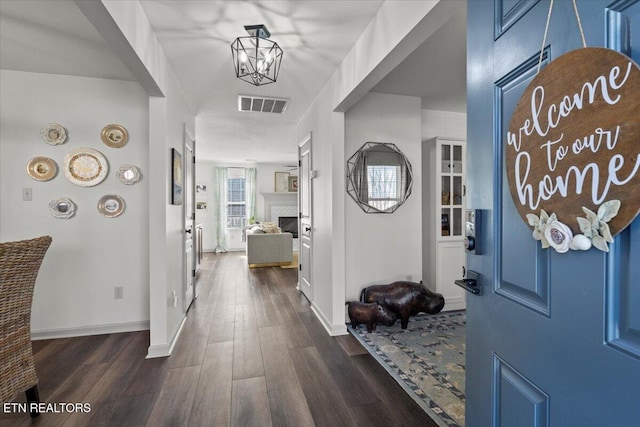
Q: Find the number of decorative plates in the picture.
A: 7